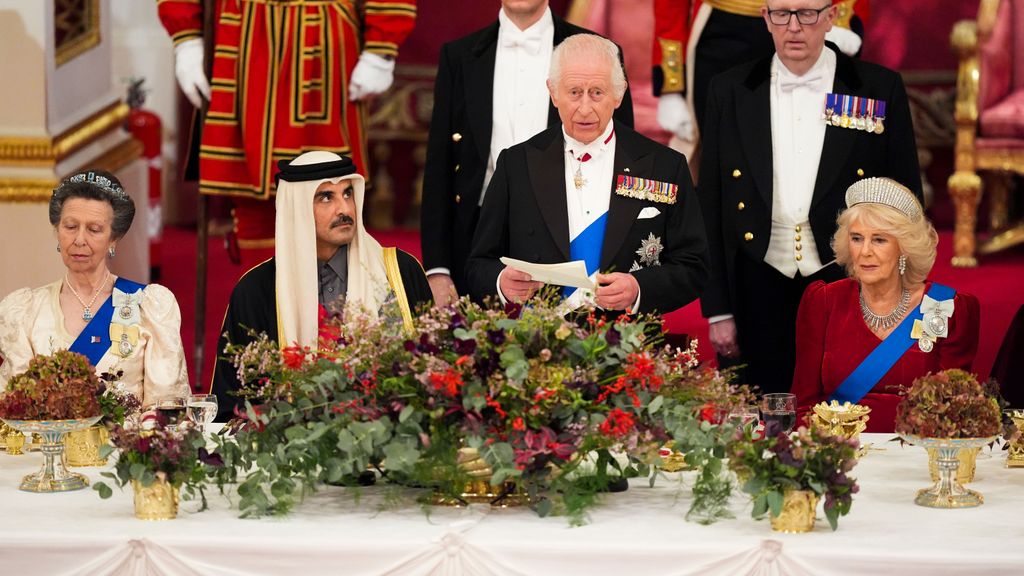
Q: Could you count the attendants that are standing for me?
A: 4